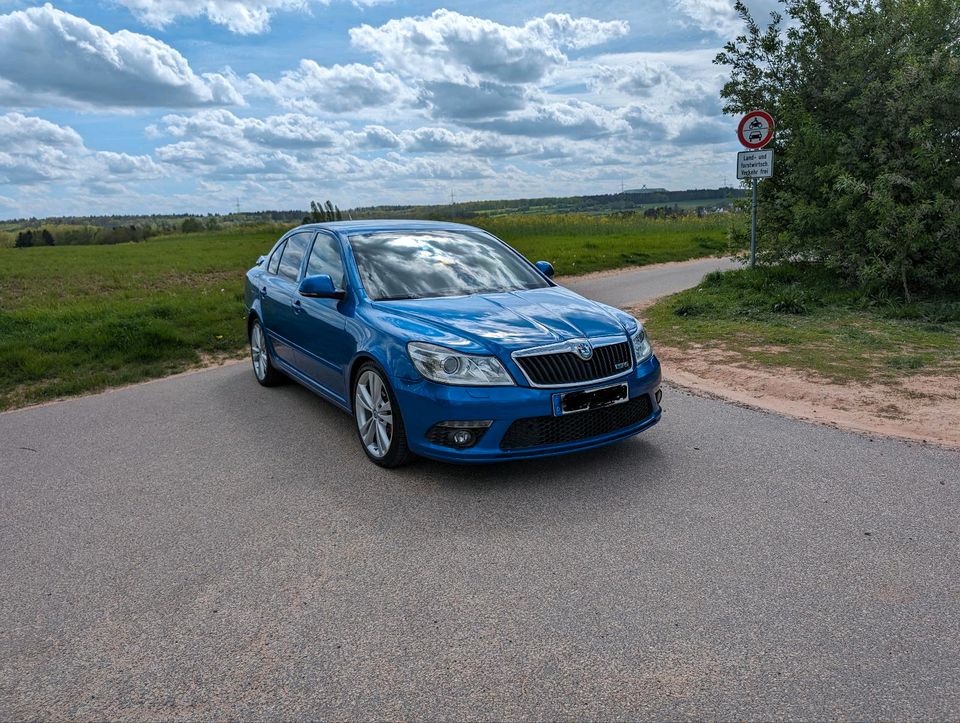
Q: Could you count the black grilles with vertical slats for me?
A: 1